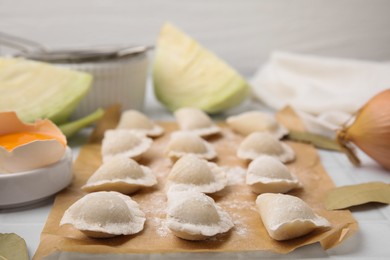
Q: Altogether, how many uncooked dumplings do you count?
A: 12